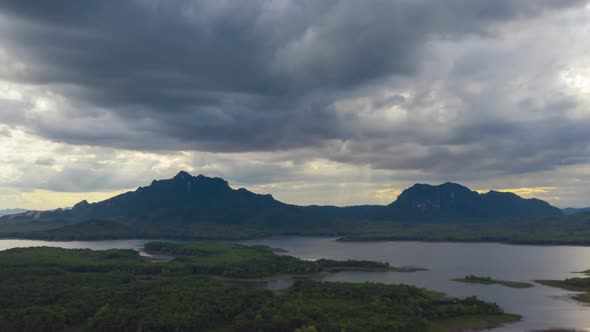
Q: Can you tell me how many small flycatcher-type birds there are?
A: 0